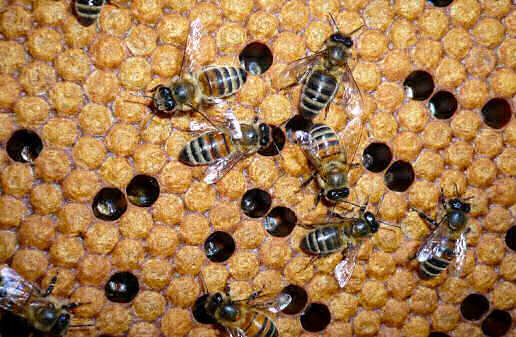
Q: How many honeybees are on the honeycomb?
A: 9